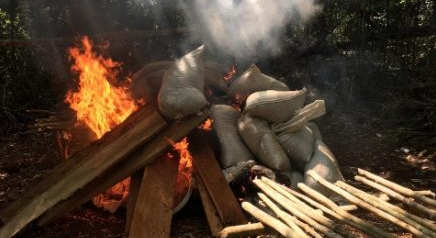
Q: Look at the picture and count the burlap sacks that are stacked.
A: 7